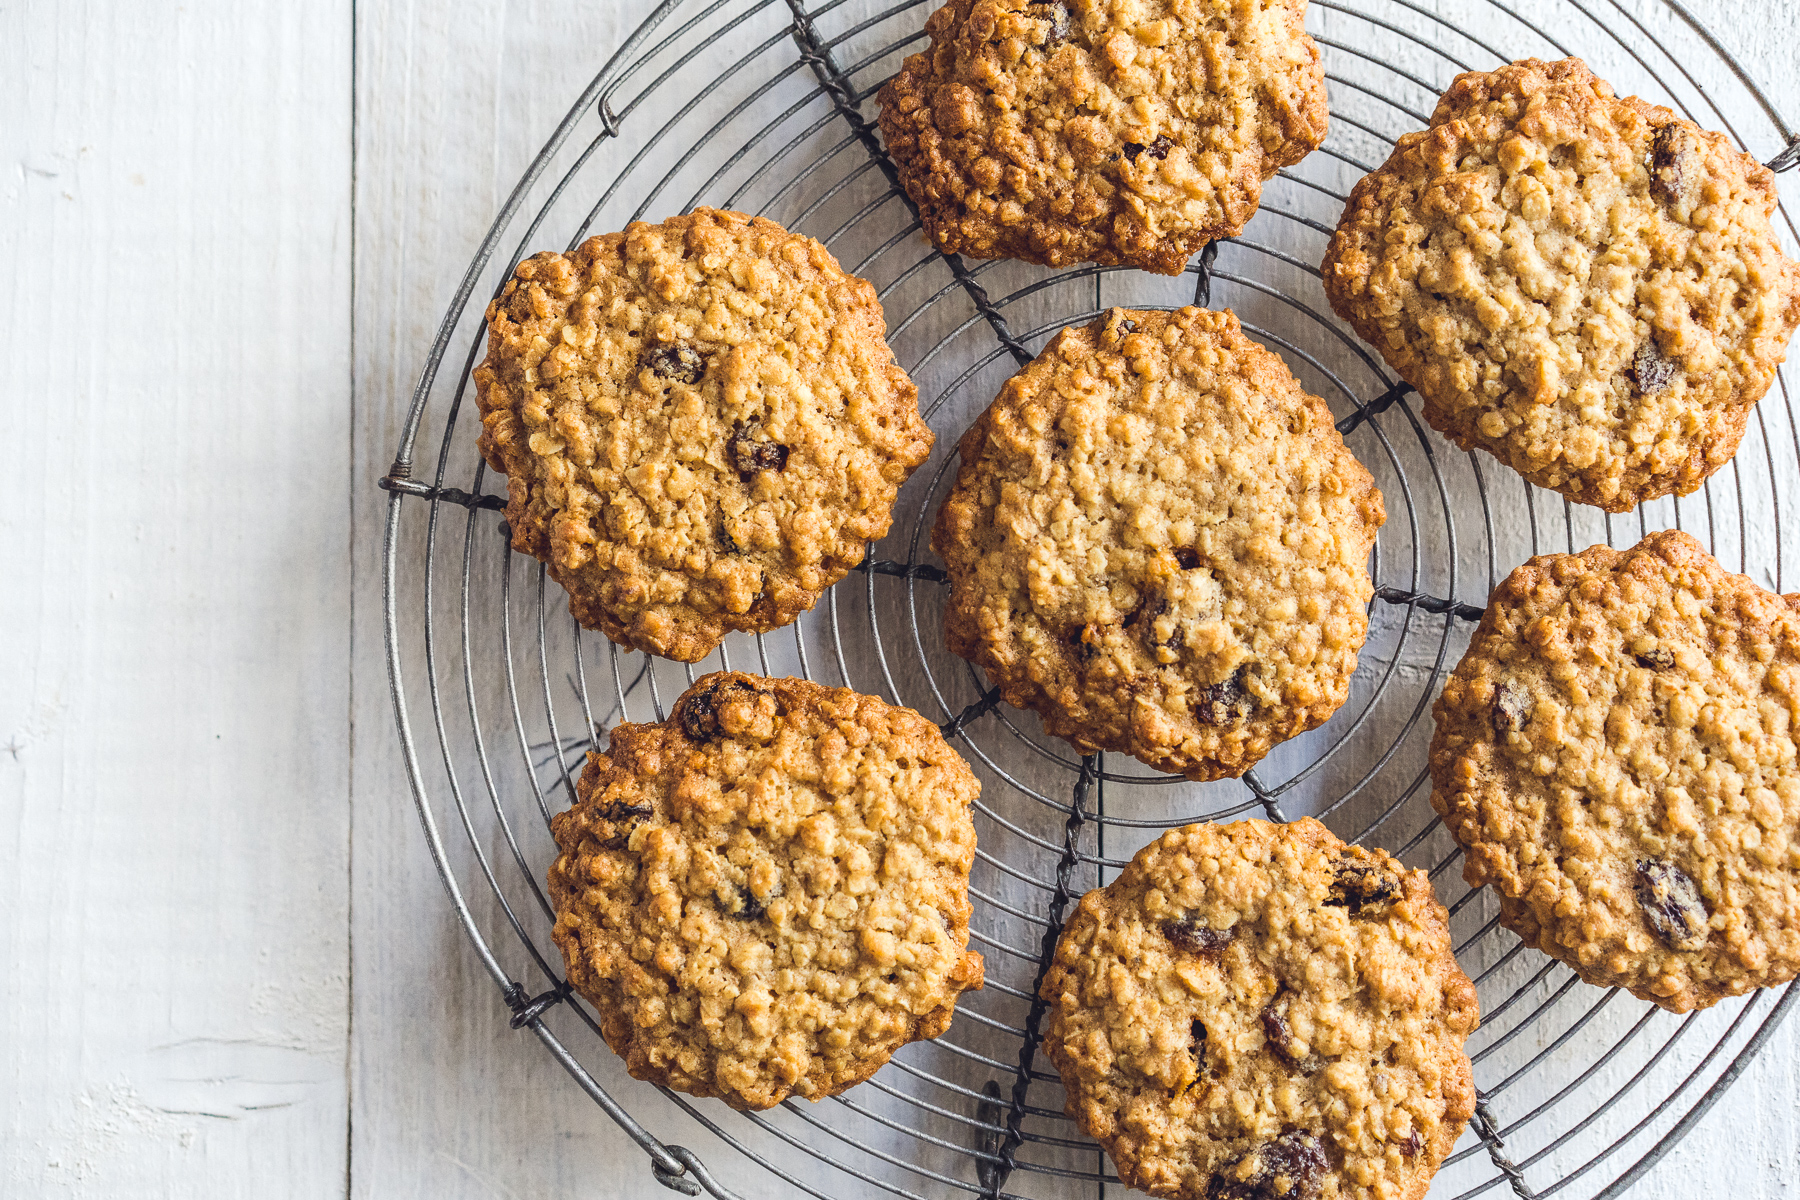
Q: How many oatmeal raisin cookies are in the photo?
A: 7